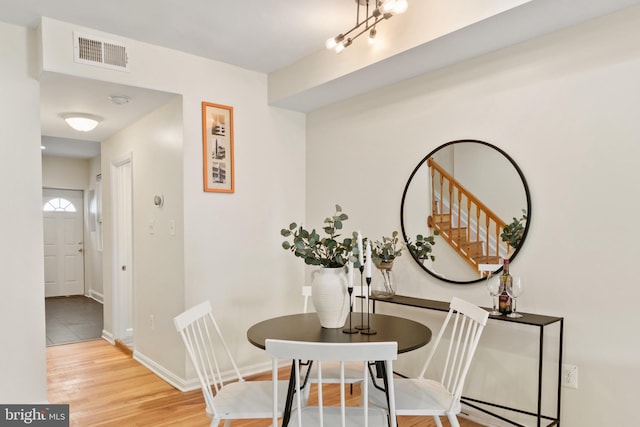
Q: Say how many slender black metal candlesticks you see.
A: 3